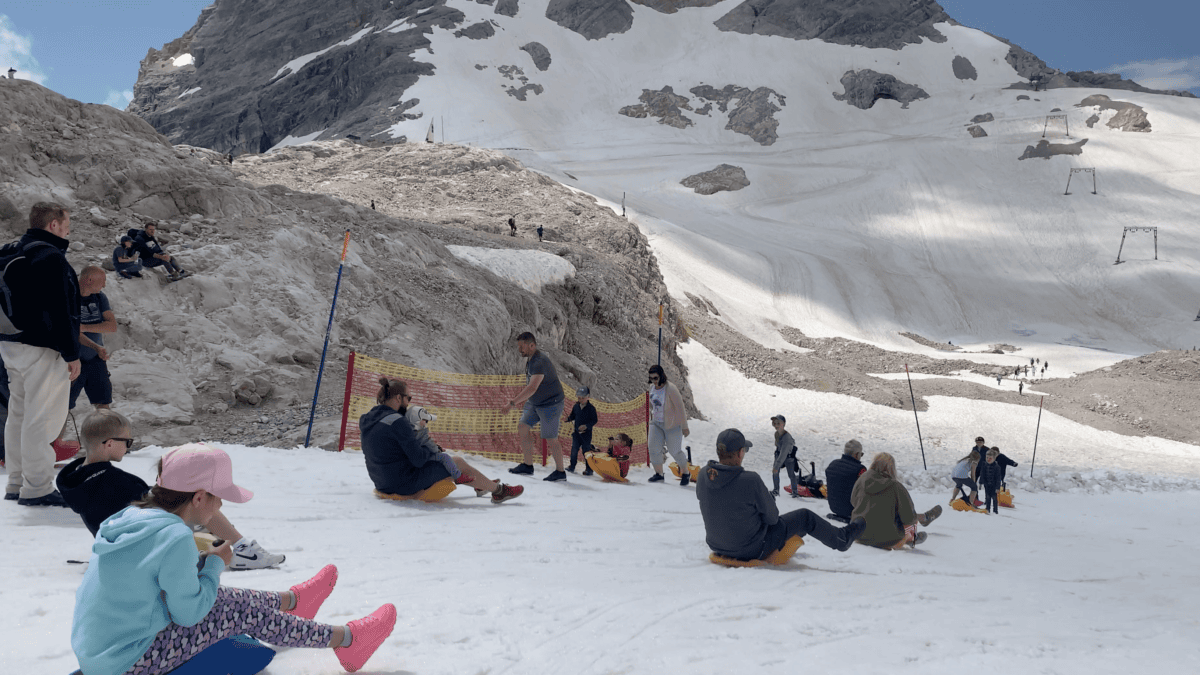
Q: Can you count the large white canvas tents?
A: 0